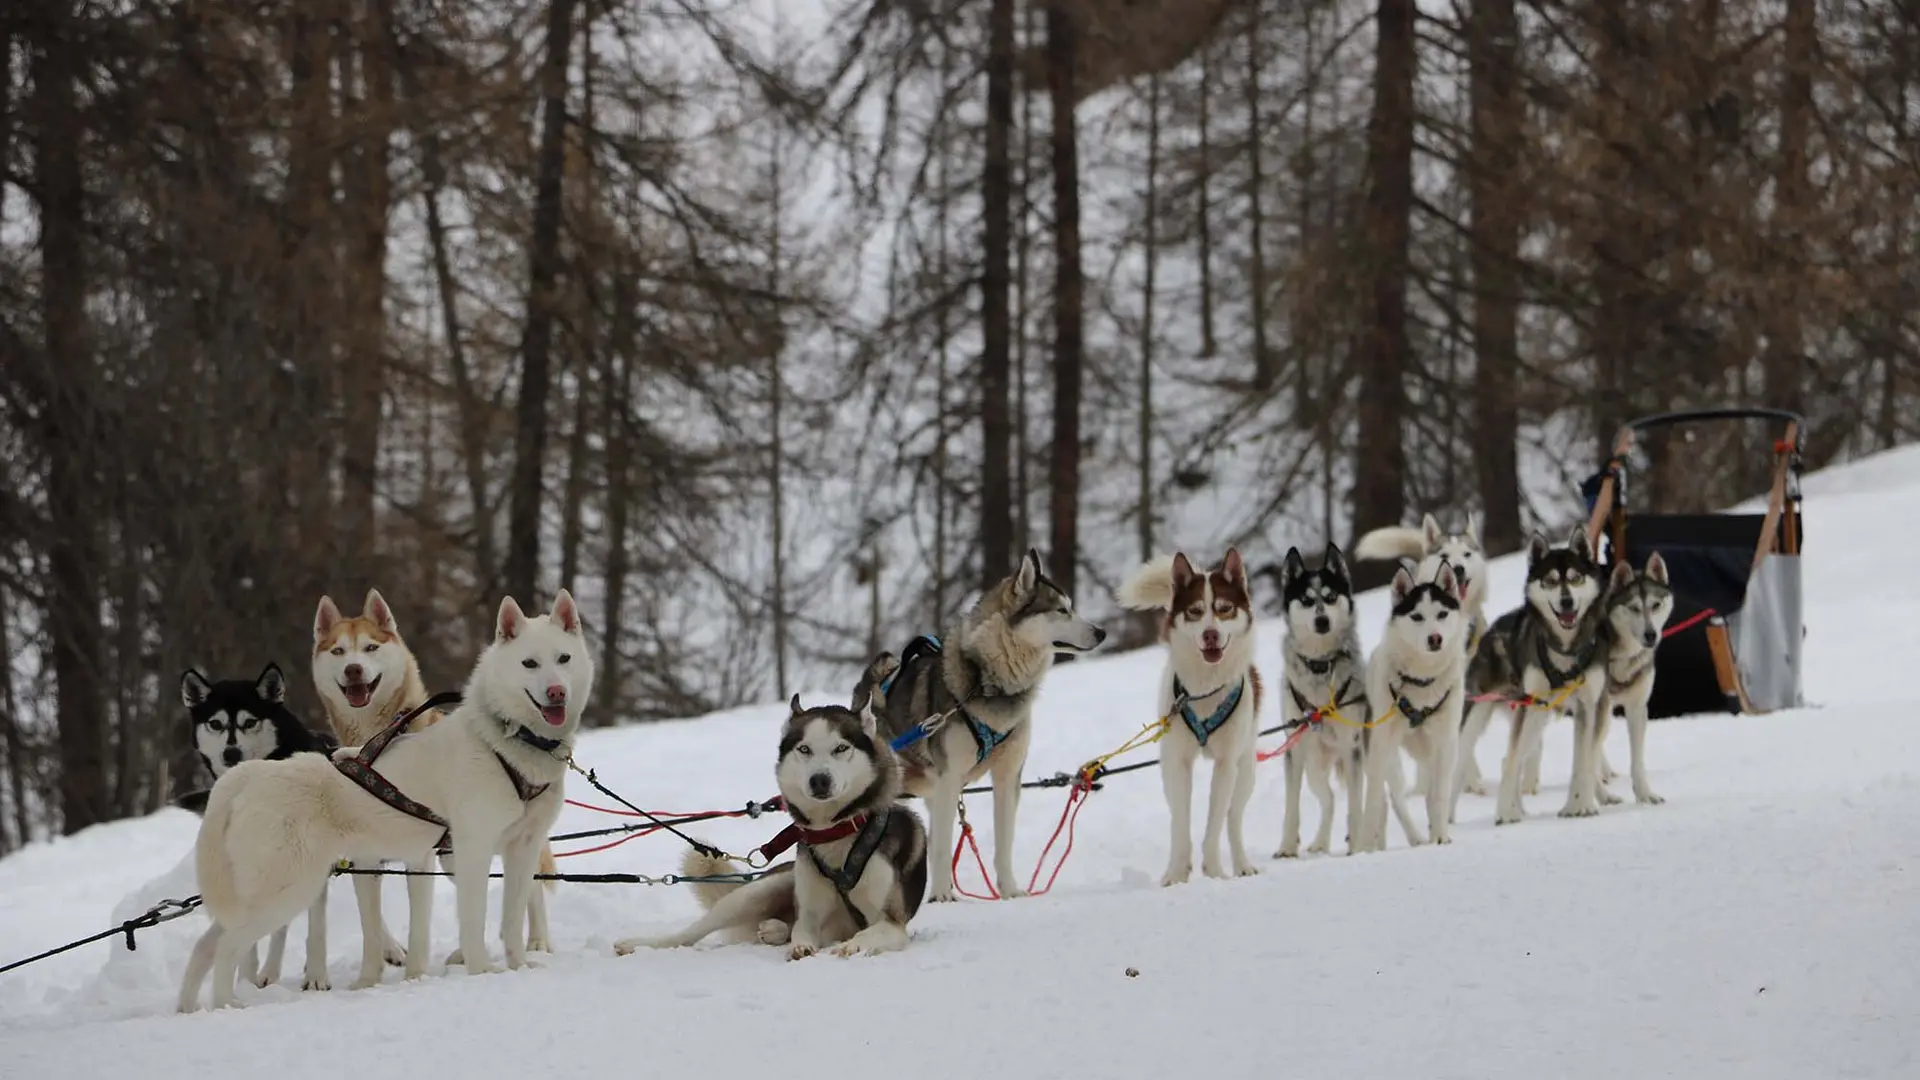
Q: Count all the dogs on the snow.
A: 11